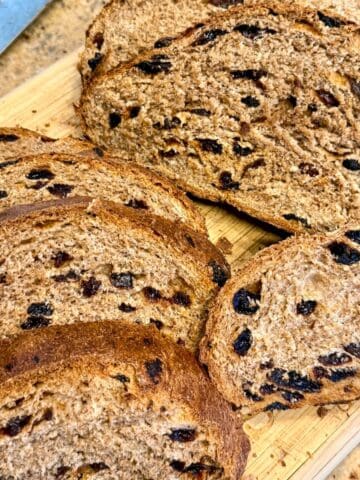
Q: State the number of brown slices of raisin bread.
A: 7